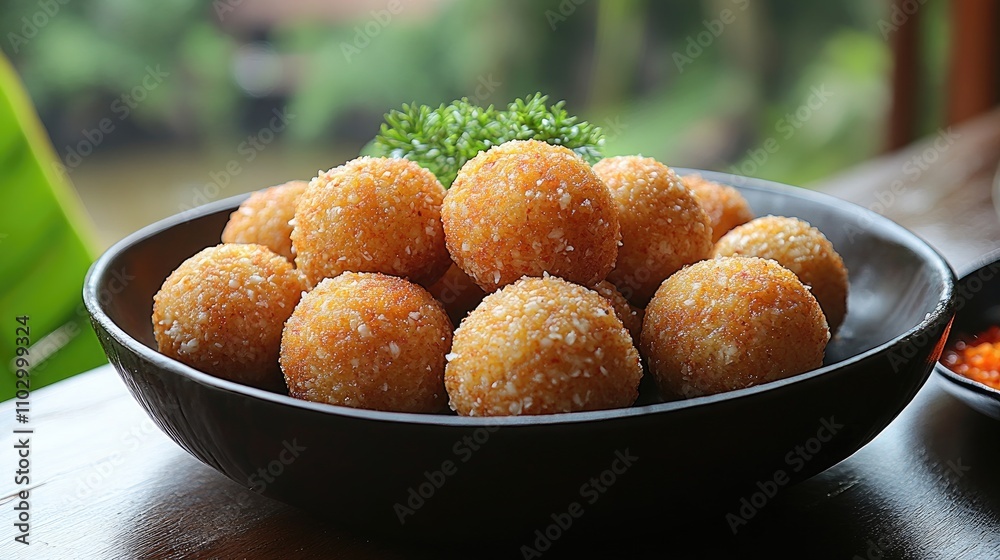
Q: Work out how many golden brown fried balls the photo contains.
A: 12